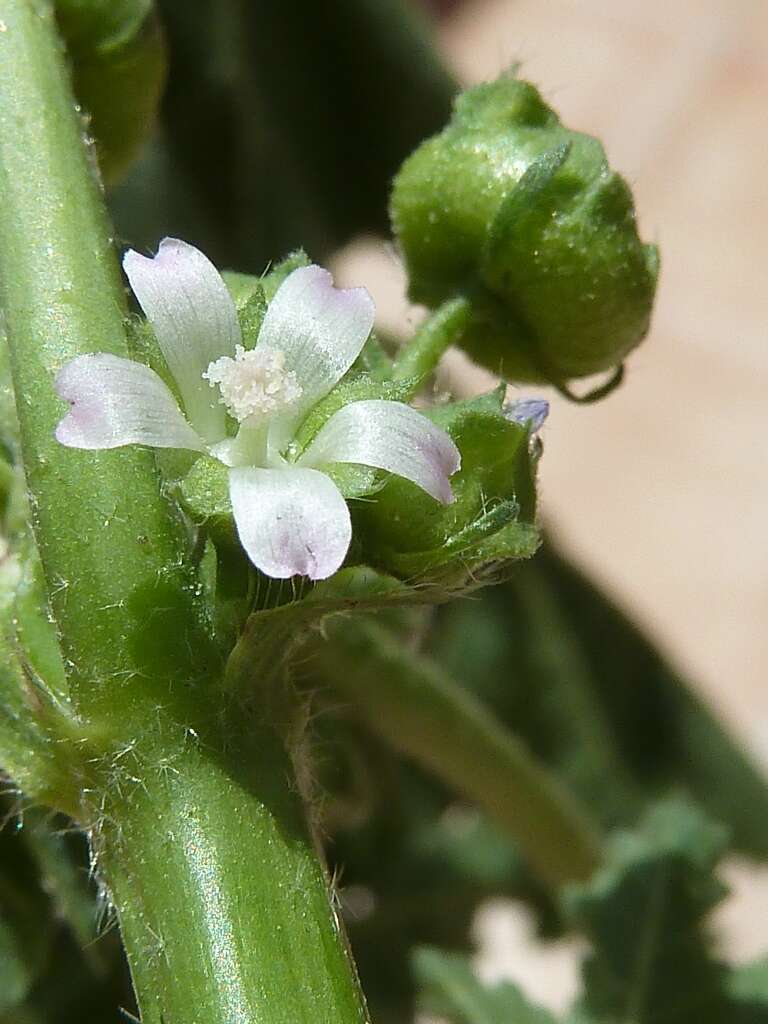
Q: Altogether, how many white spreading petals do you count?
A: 5